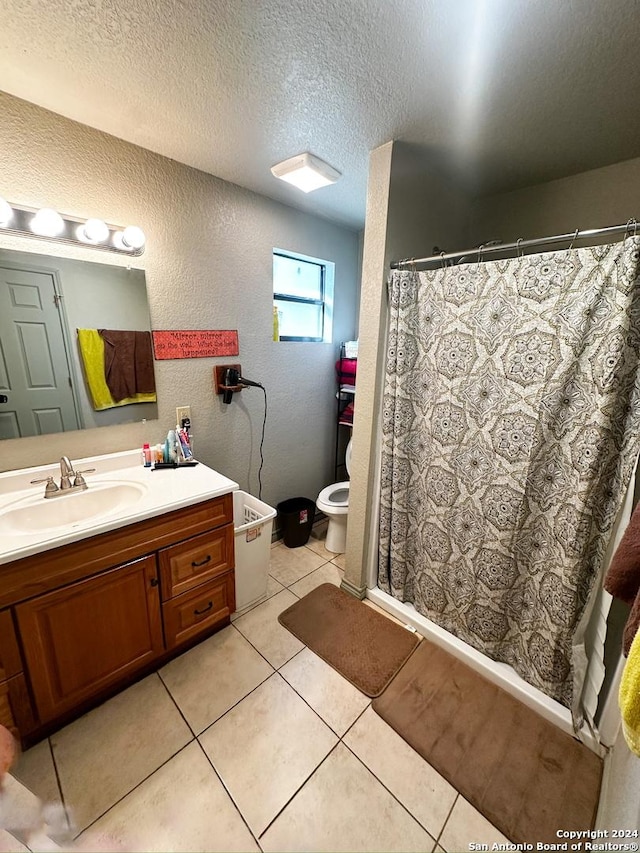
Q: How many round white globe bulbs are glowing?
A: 4